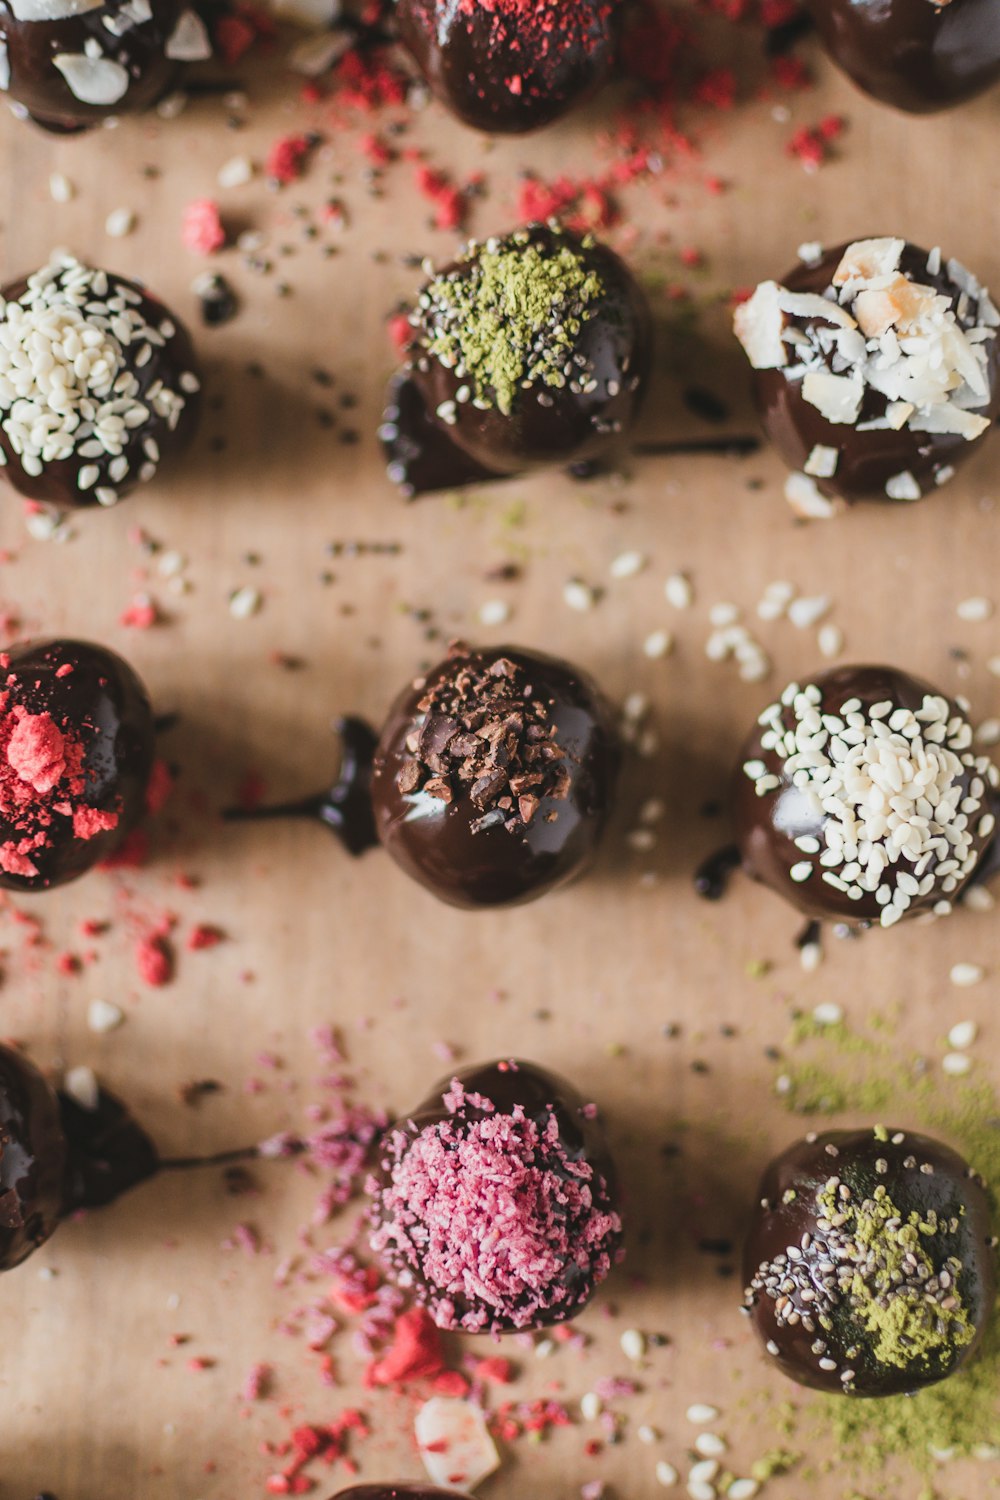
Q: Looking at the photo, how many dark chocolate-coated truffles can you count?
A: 13